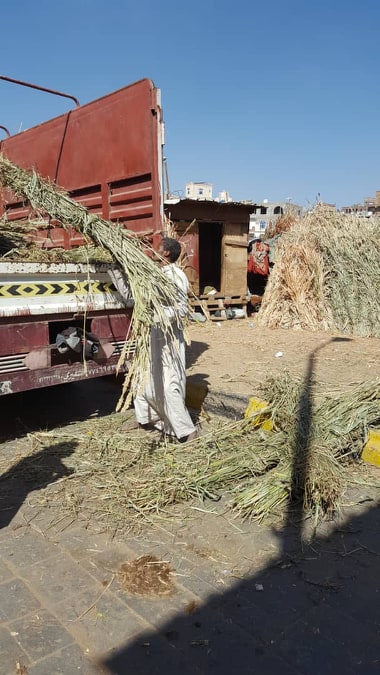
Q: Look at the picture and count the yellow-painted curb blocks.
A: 3